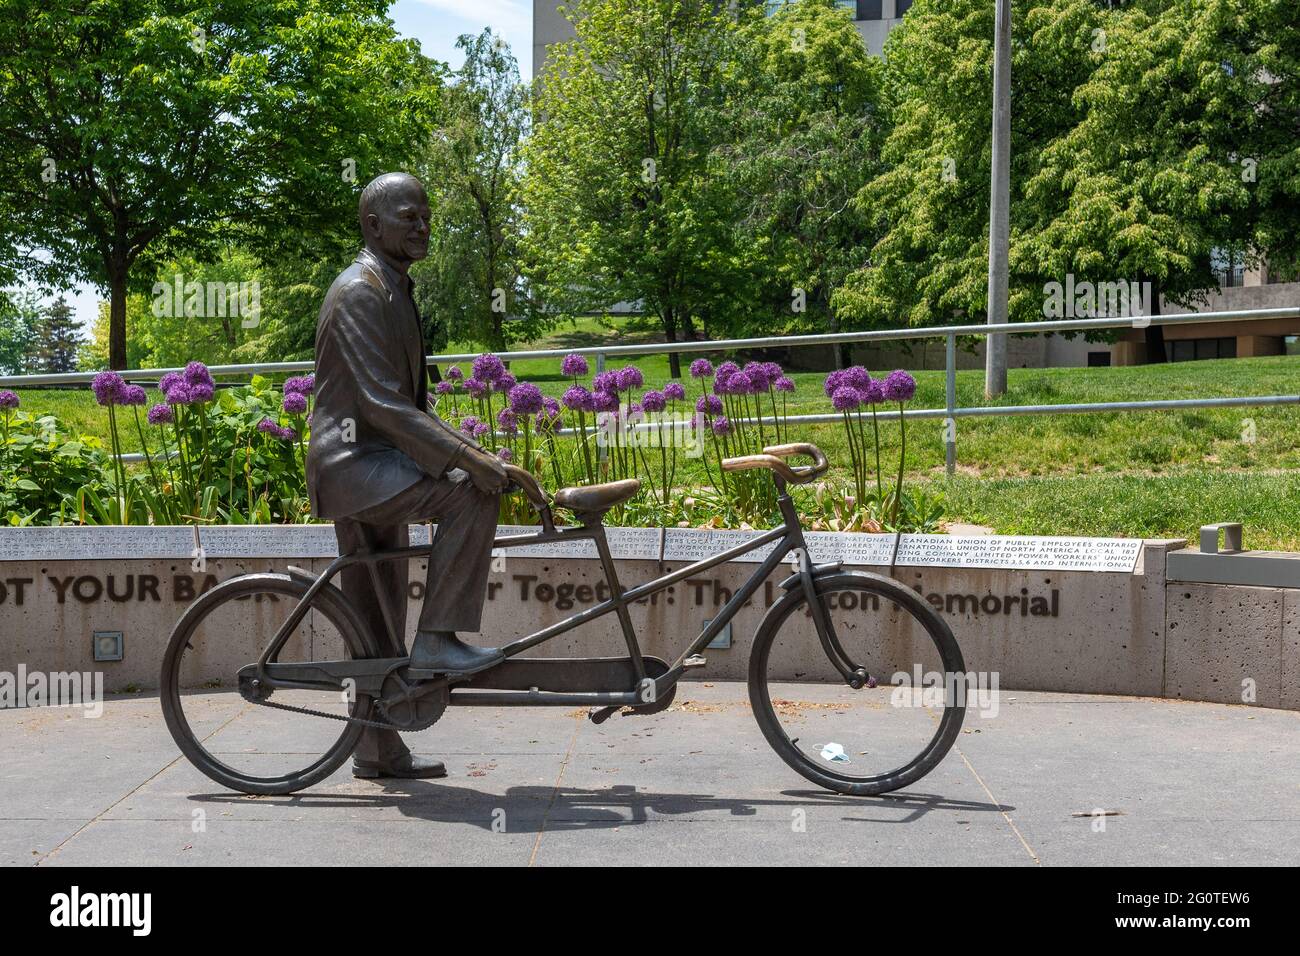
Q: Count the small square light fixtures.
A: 2